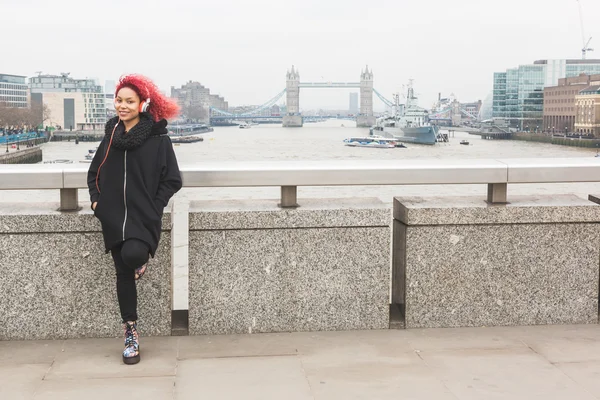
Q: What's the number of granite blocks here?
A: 3